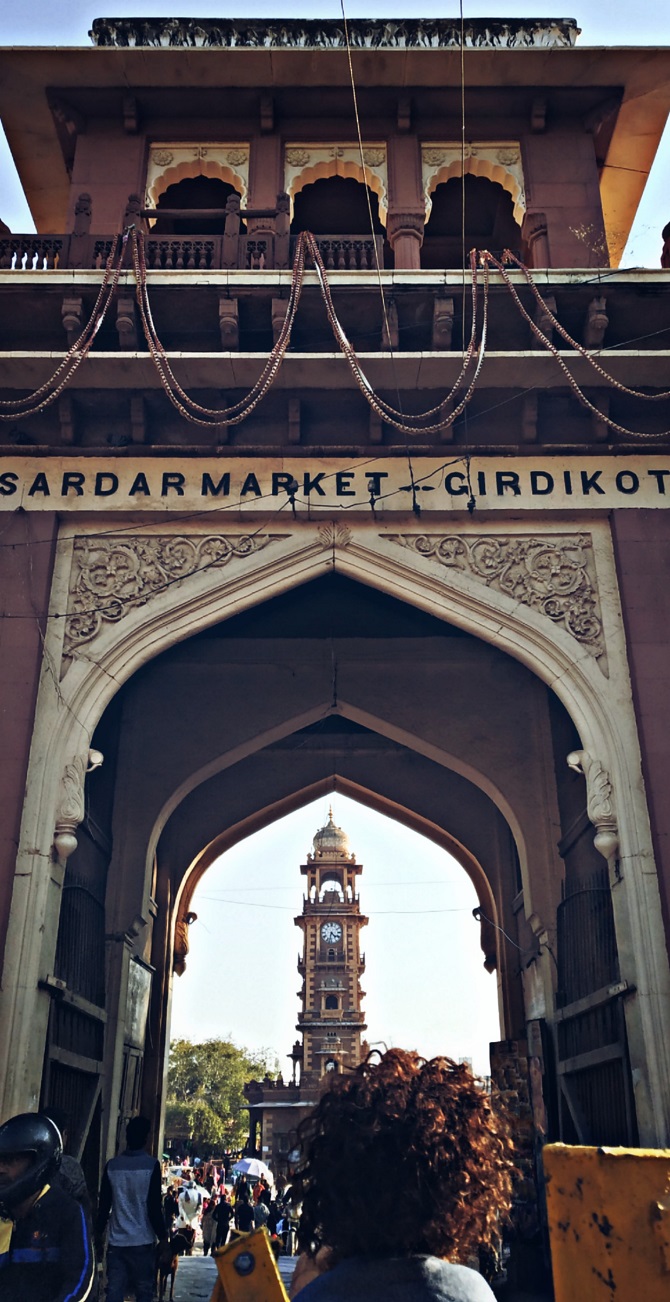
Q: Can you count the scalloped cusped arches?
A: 3